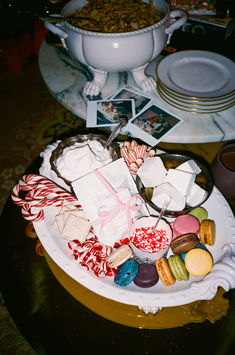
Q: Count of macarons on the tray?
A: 12